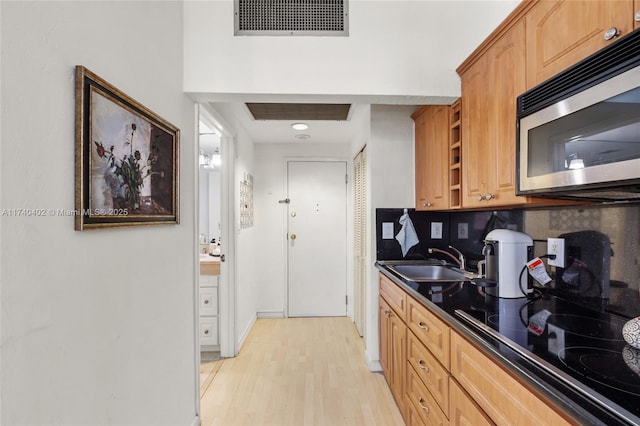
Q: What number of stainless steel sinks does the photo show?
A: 1